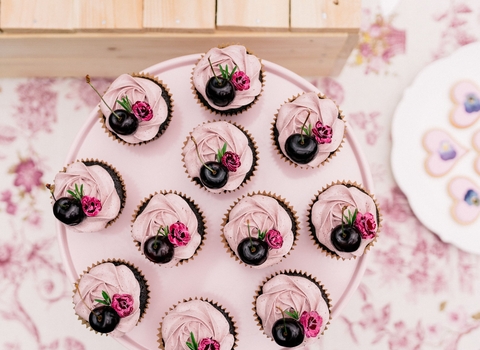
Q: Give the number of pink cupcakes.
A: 11